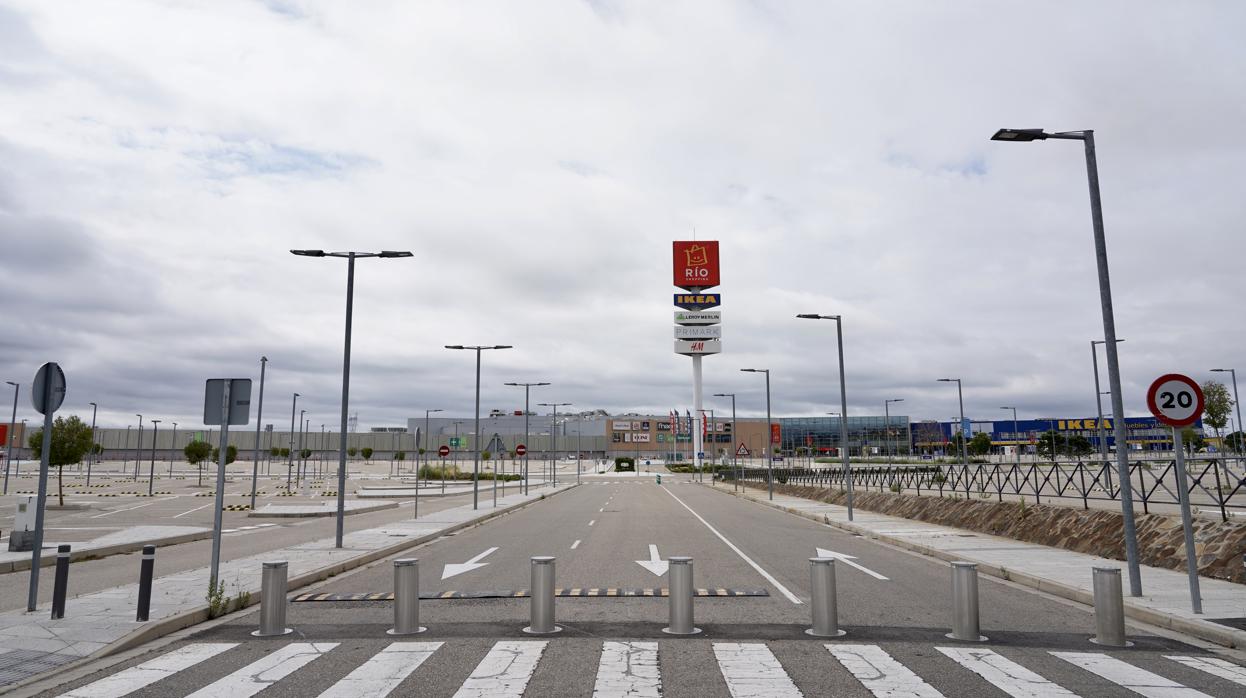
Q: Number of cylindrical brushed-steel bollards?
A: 7